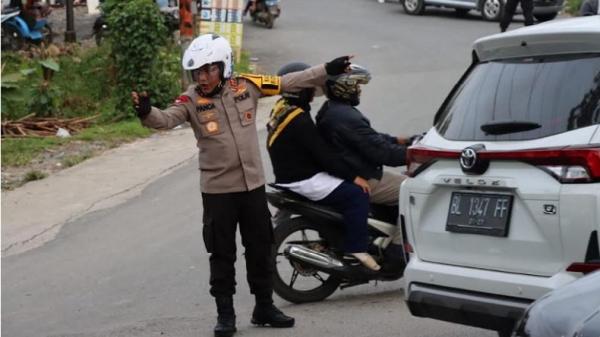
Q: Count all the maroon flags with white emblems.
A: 0